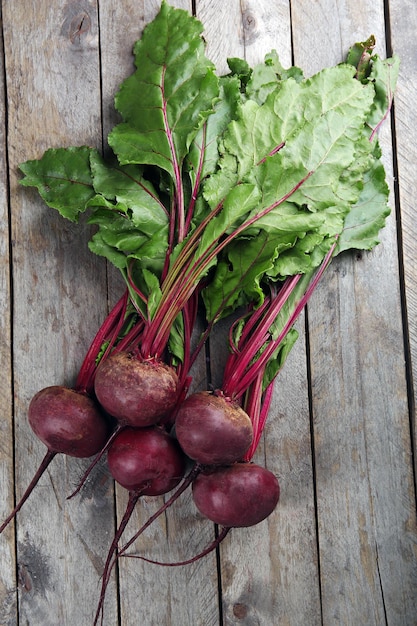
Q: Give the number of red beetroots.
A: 5